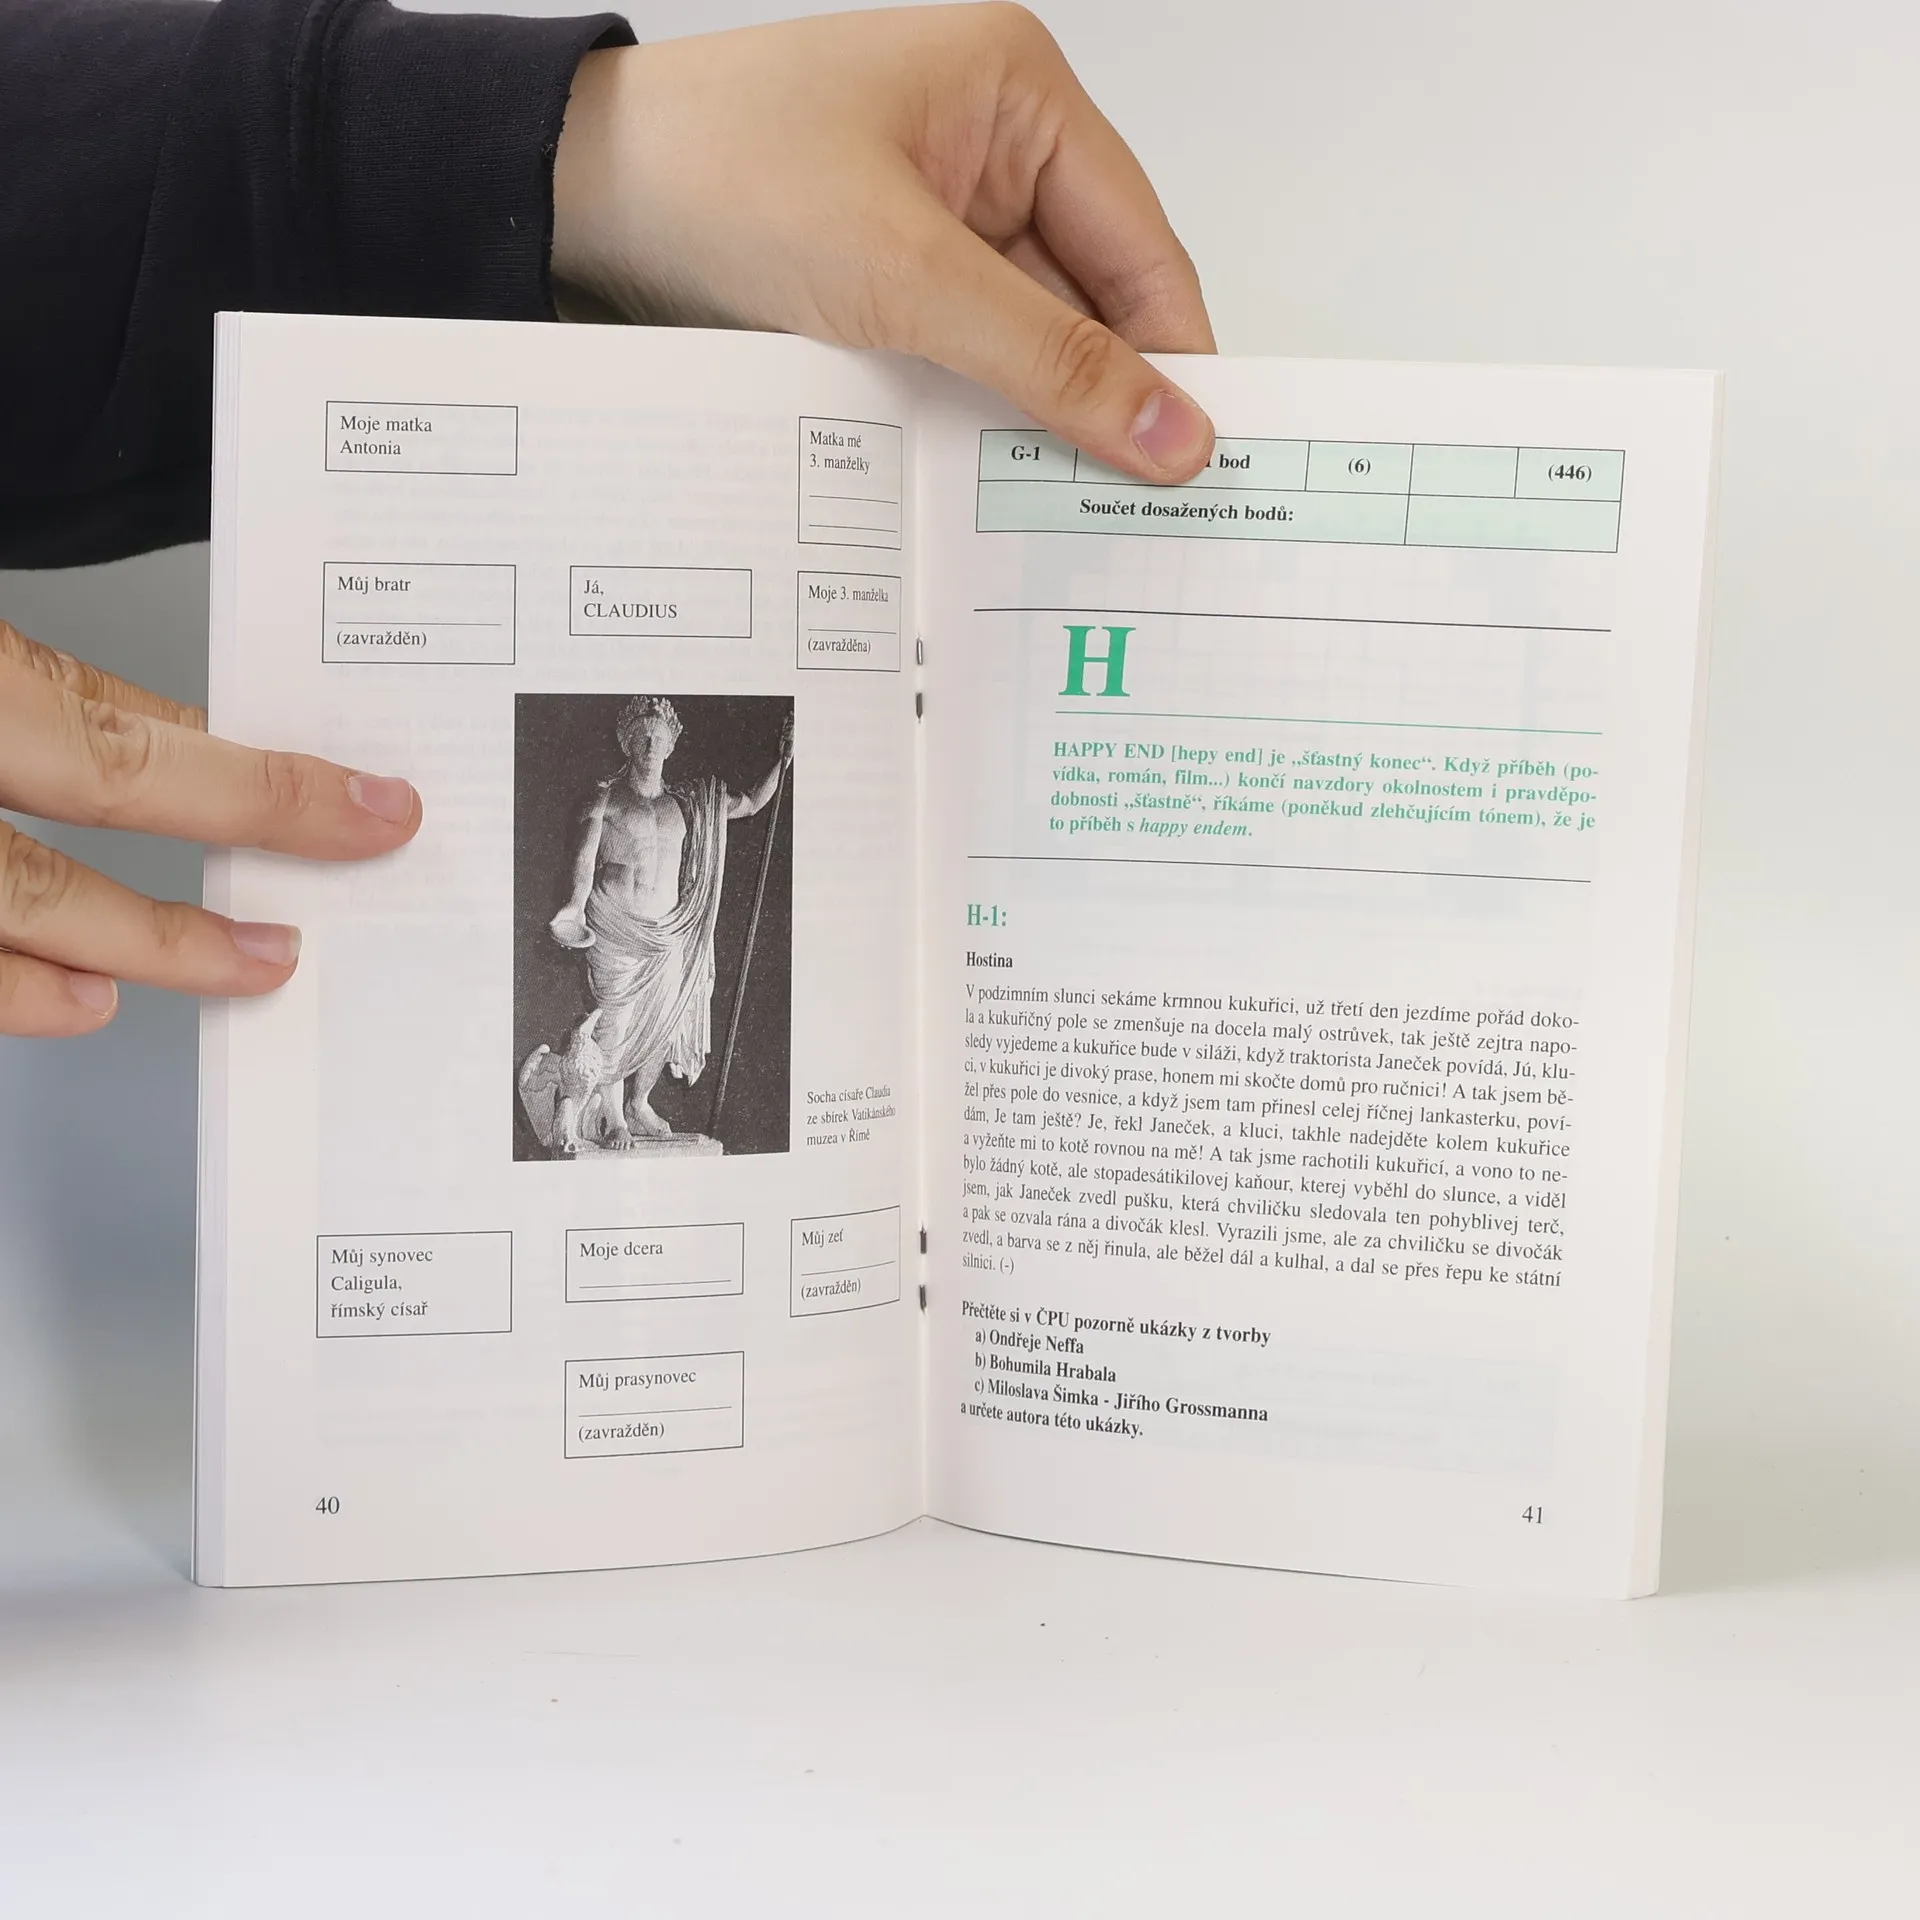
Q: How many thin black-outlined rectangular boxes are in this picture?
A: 9